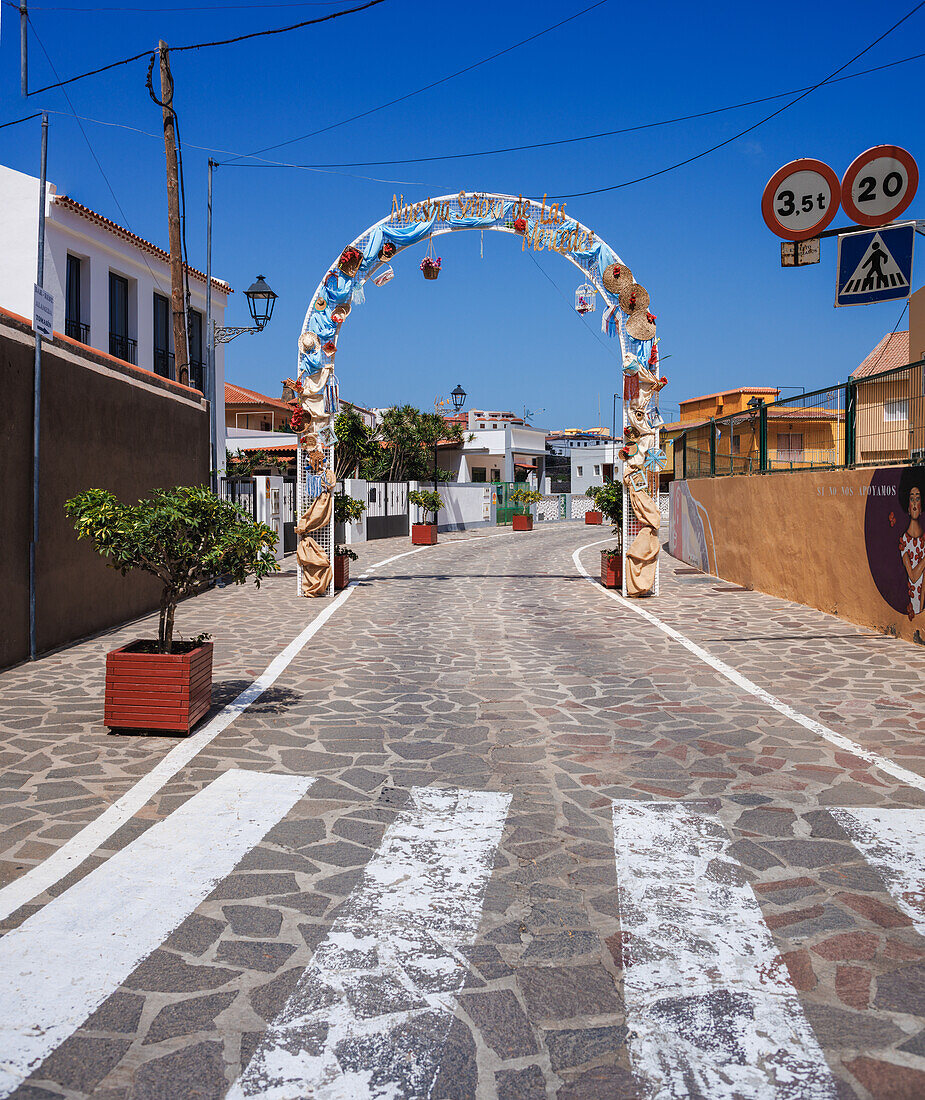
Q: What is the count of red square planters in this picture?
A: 6